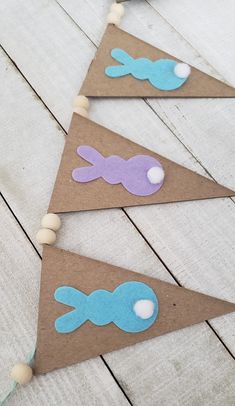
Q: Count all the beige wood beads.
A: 7